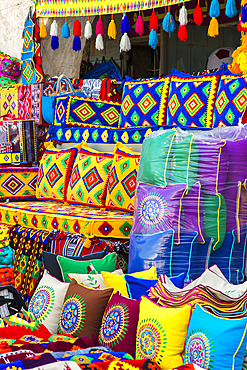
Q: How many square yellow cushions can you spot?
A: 5